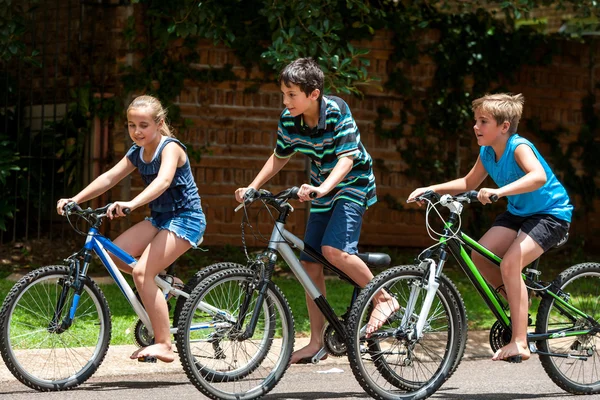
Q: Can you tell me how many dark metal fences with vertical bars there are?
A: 1